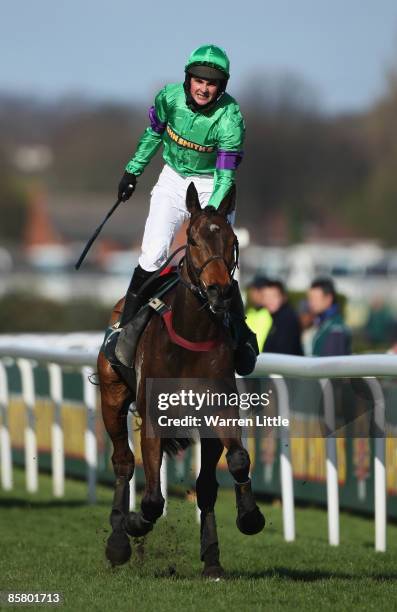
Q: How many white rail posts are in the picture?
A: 11